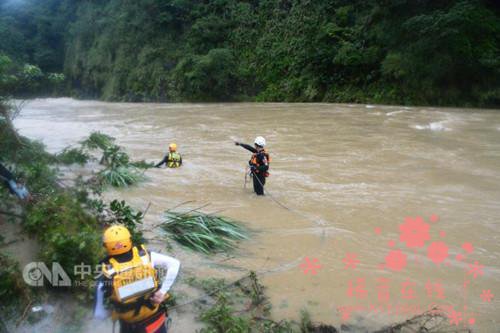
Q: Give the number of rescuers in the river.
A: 2